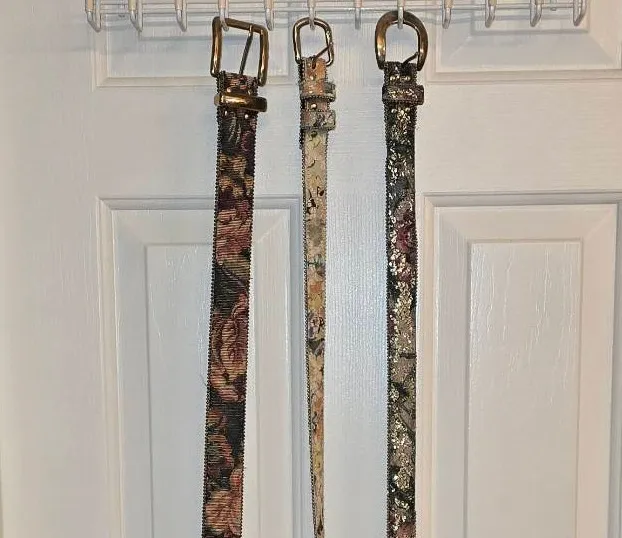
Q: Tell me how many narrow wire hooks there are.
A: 12